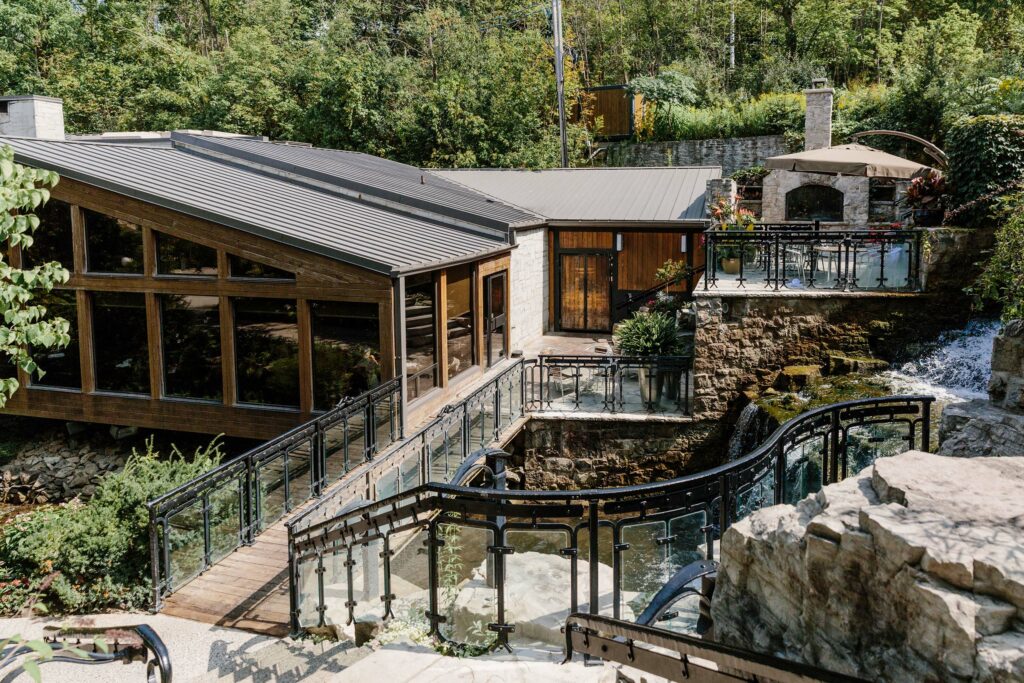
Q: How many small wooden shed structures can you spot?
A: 1